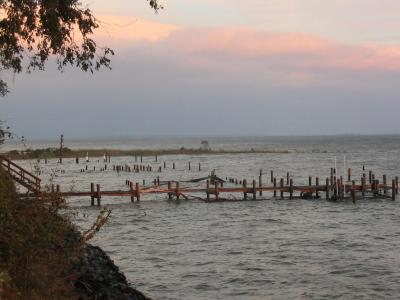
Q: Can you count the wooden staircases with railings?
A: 1